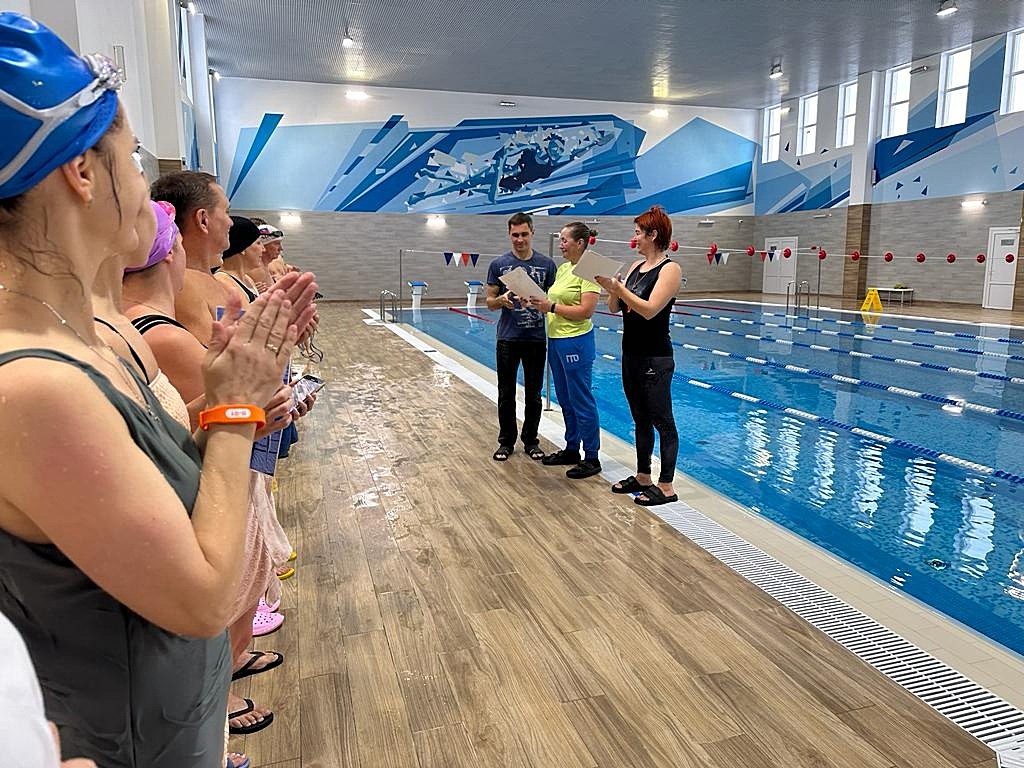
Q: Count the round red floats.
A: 13